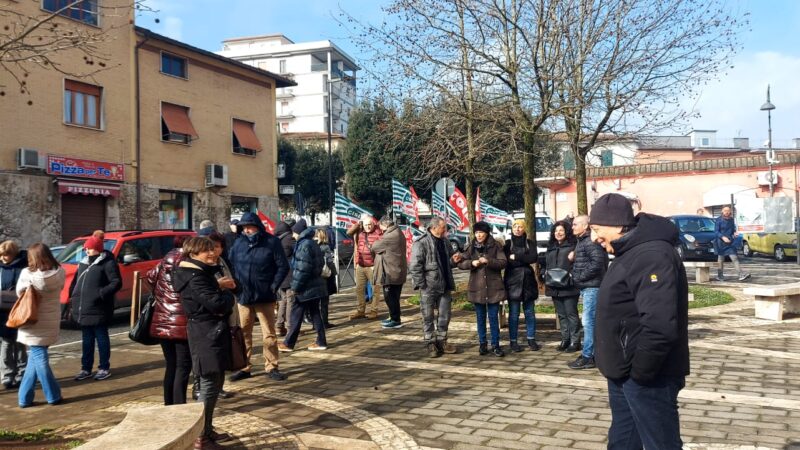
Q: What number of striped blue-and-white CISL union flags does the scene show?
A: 4